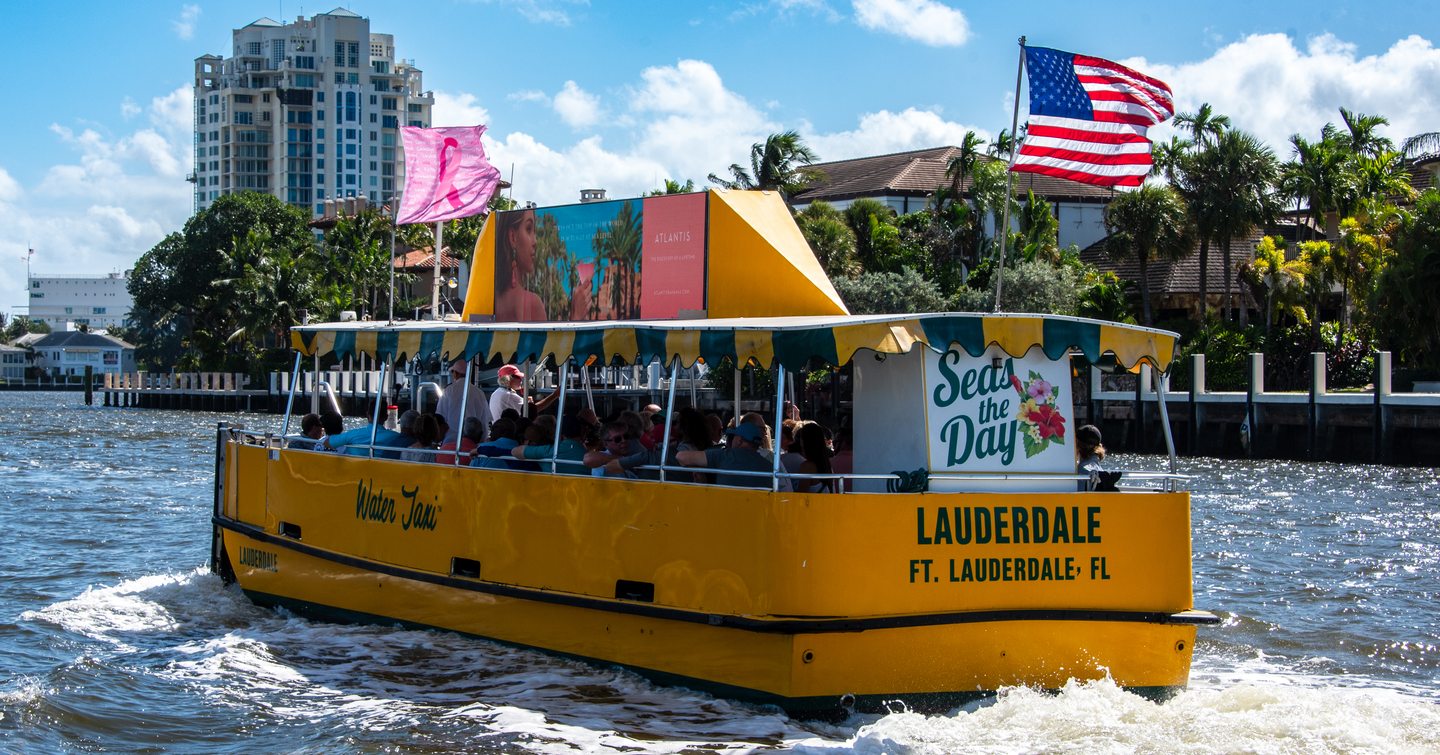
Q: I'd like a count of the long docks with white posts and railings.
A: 2